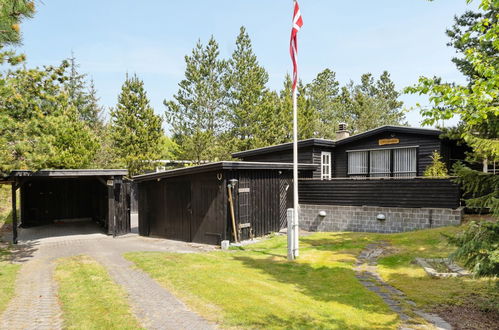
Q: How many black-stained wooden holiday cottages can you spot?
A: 1